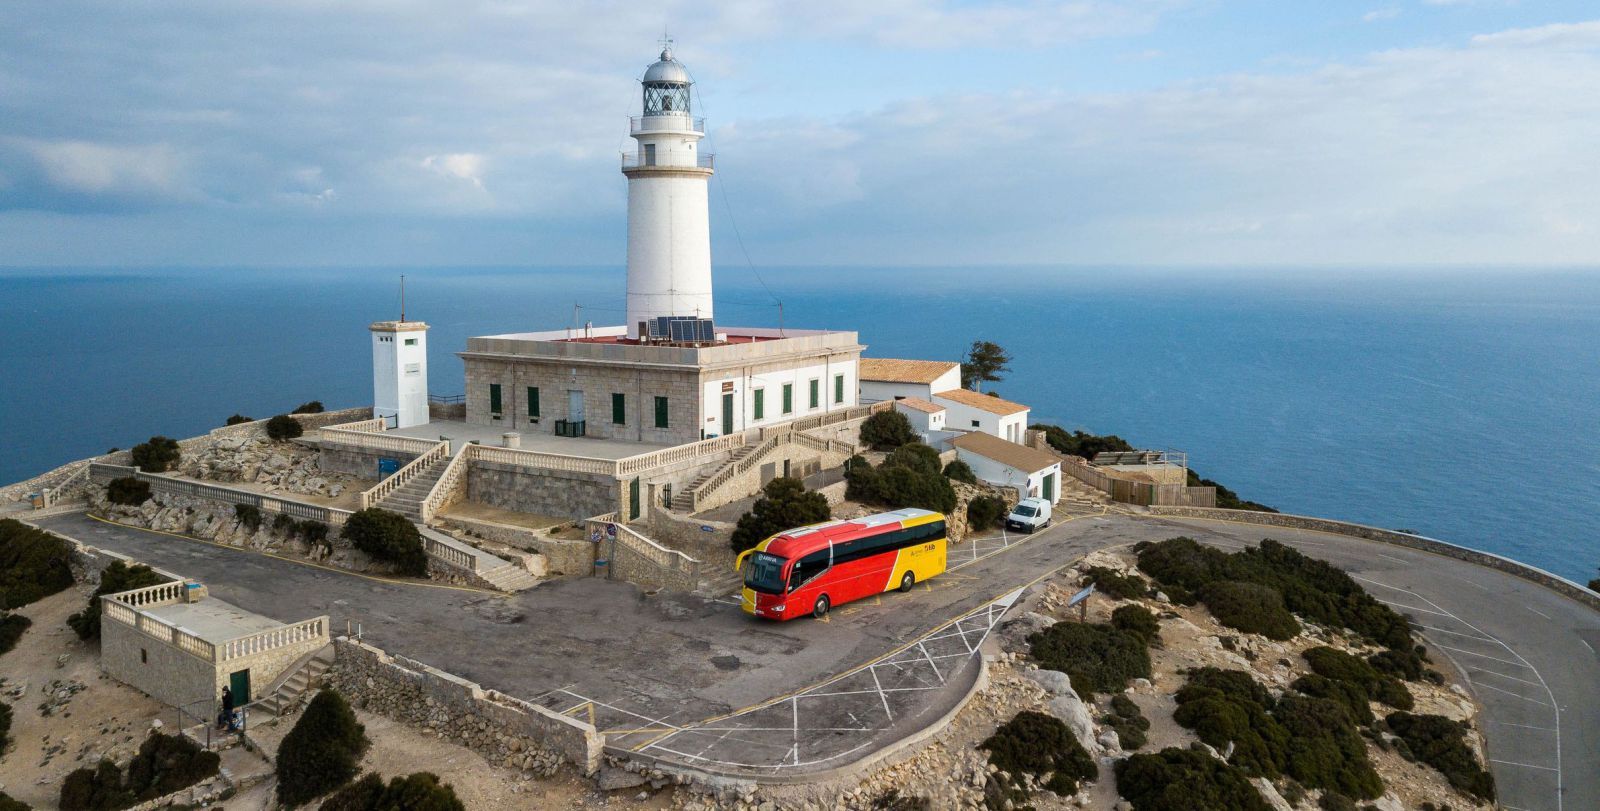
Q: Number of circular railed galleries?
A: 2